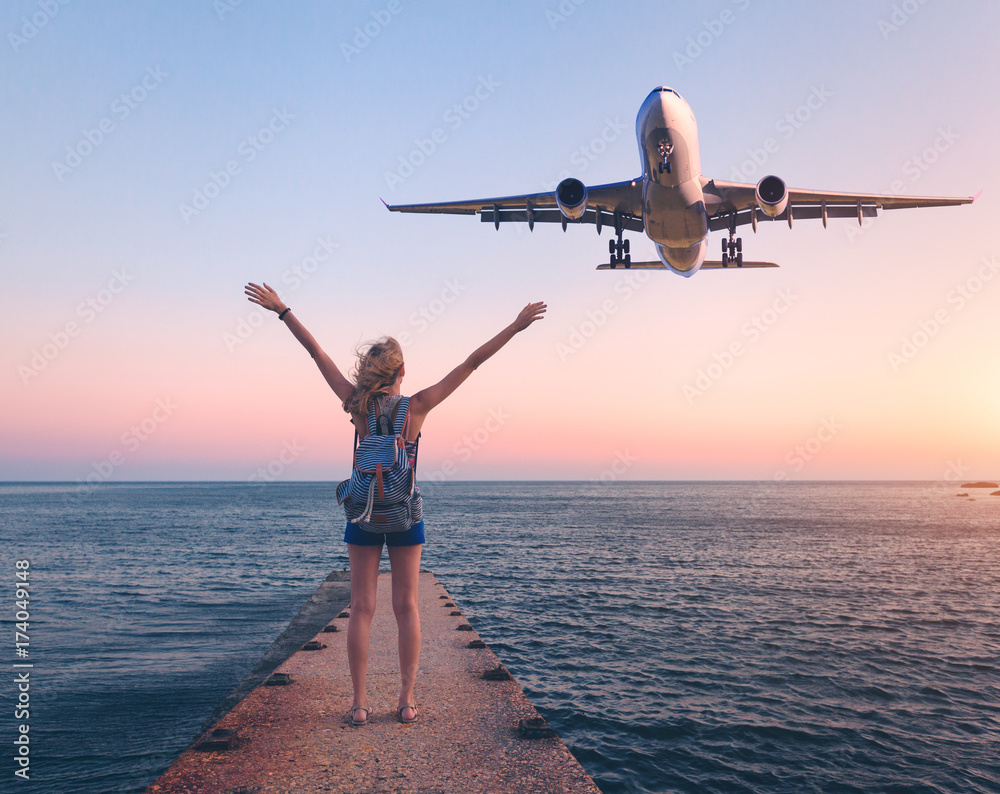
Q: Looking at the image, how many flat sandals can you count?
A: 2